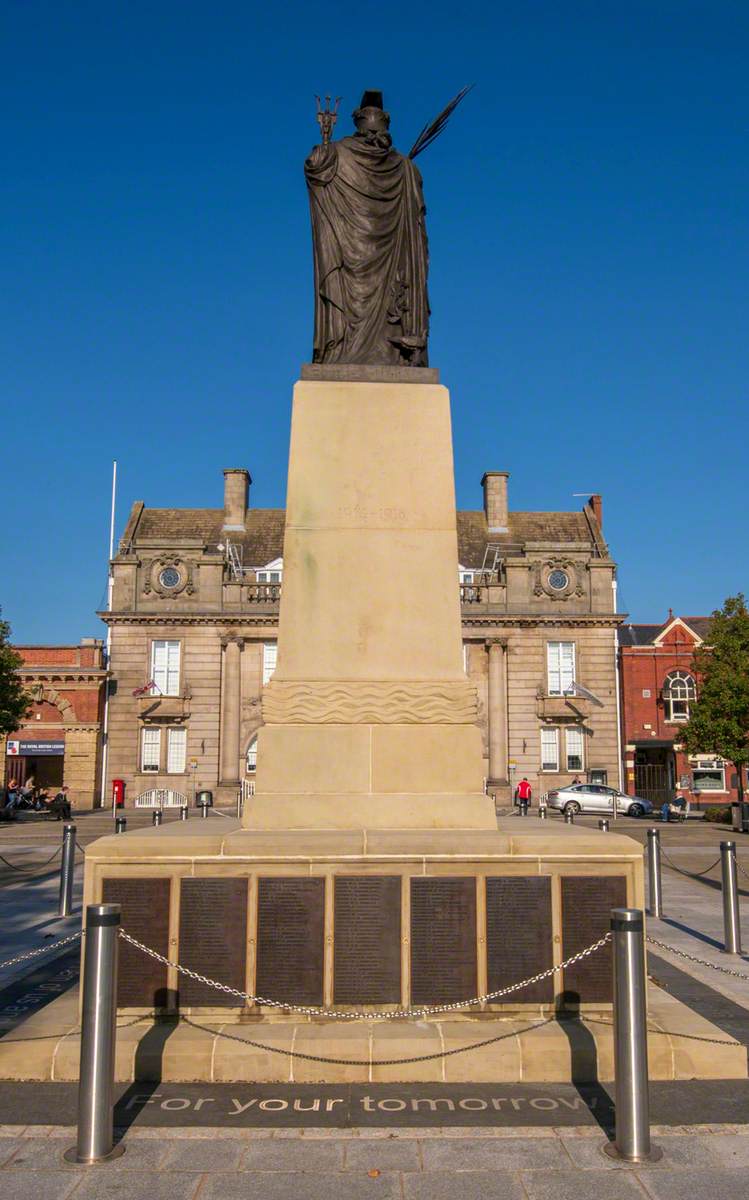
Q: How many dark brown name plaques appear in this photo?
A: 7